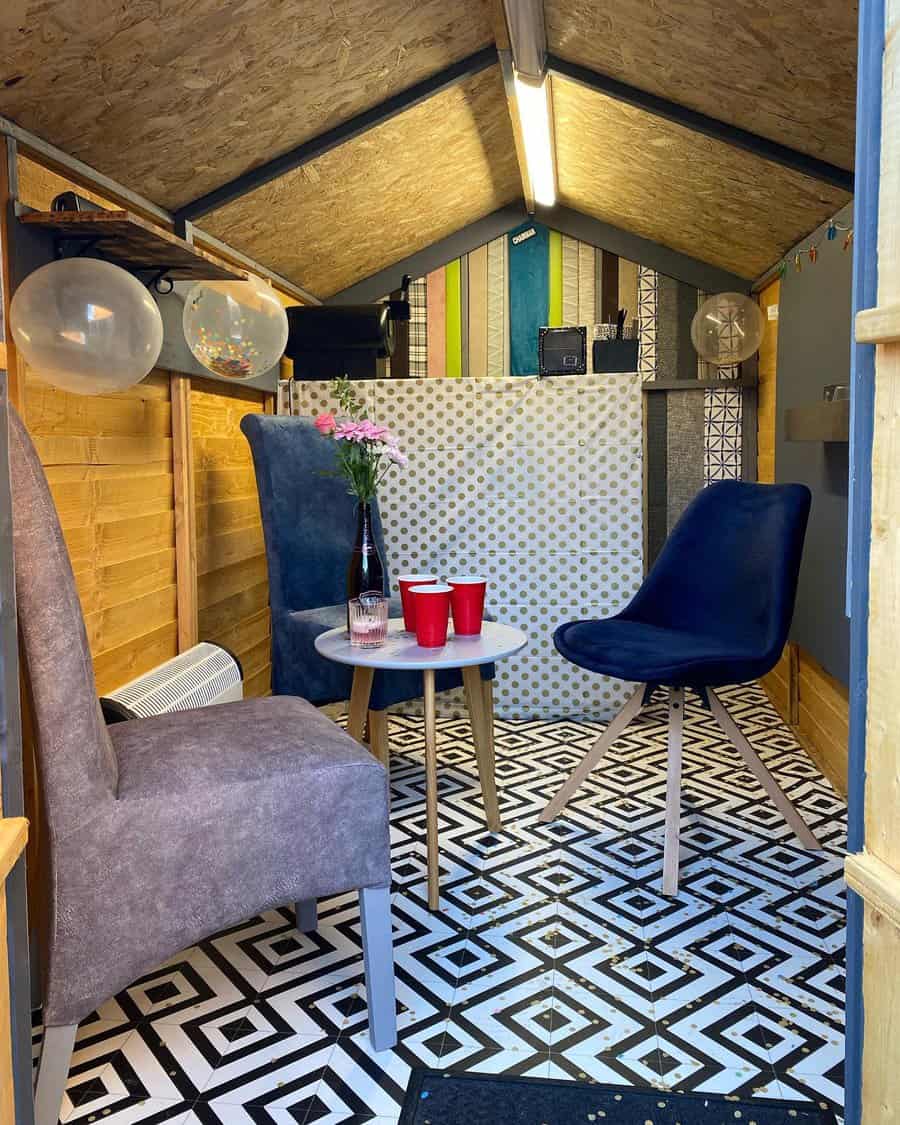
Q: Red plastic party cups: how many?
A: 3